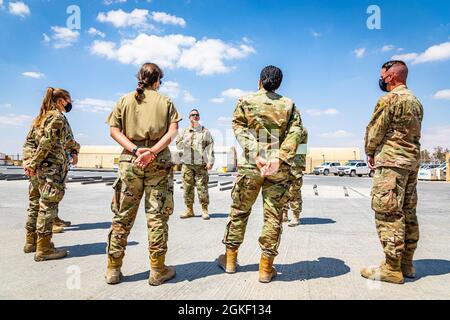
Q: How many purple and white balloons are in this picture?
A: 0